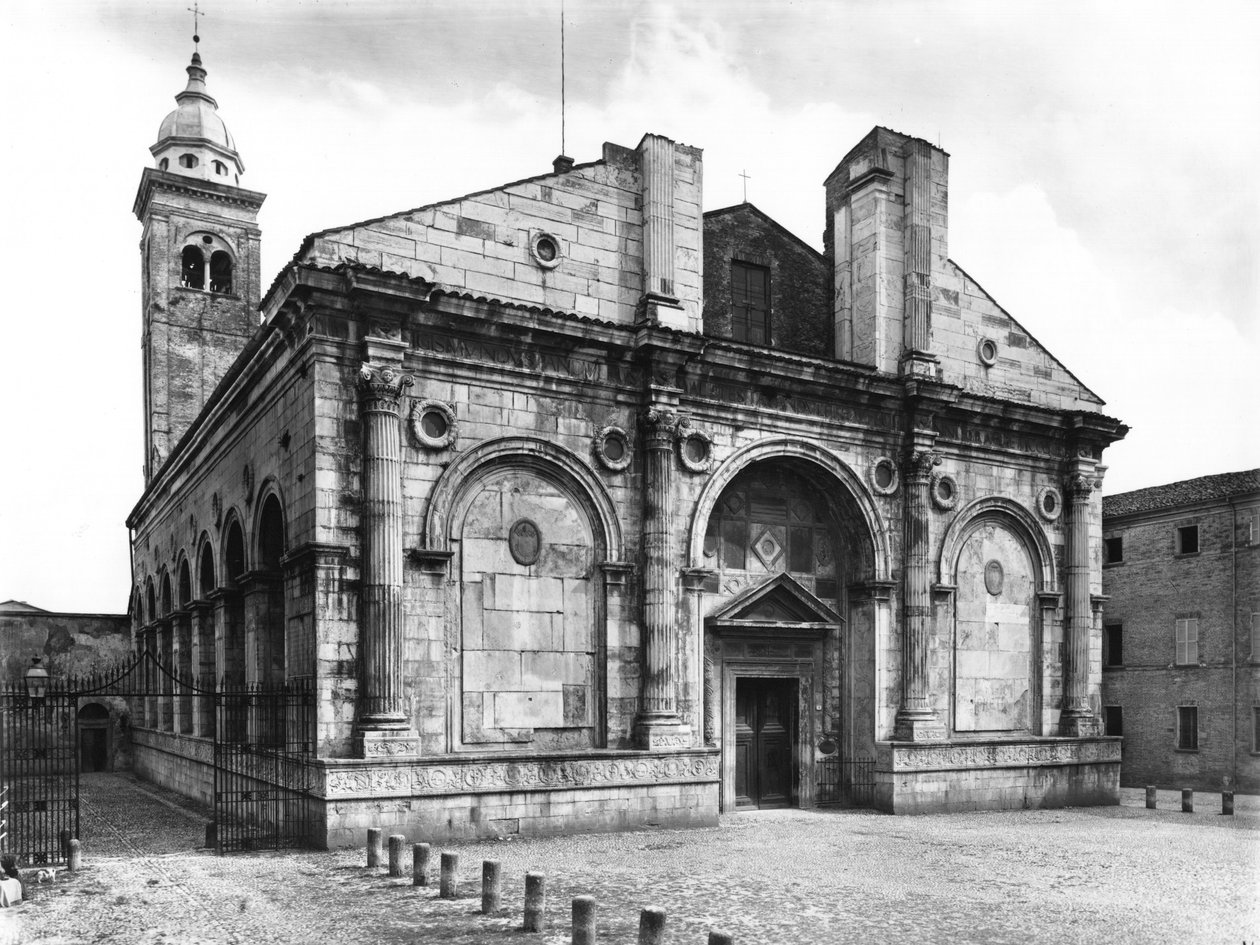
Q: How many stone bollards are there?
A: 13